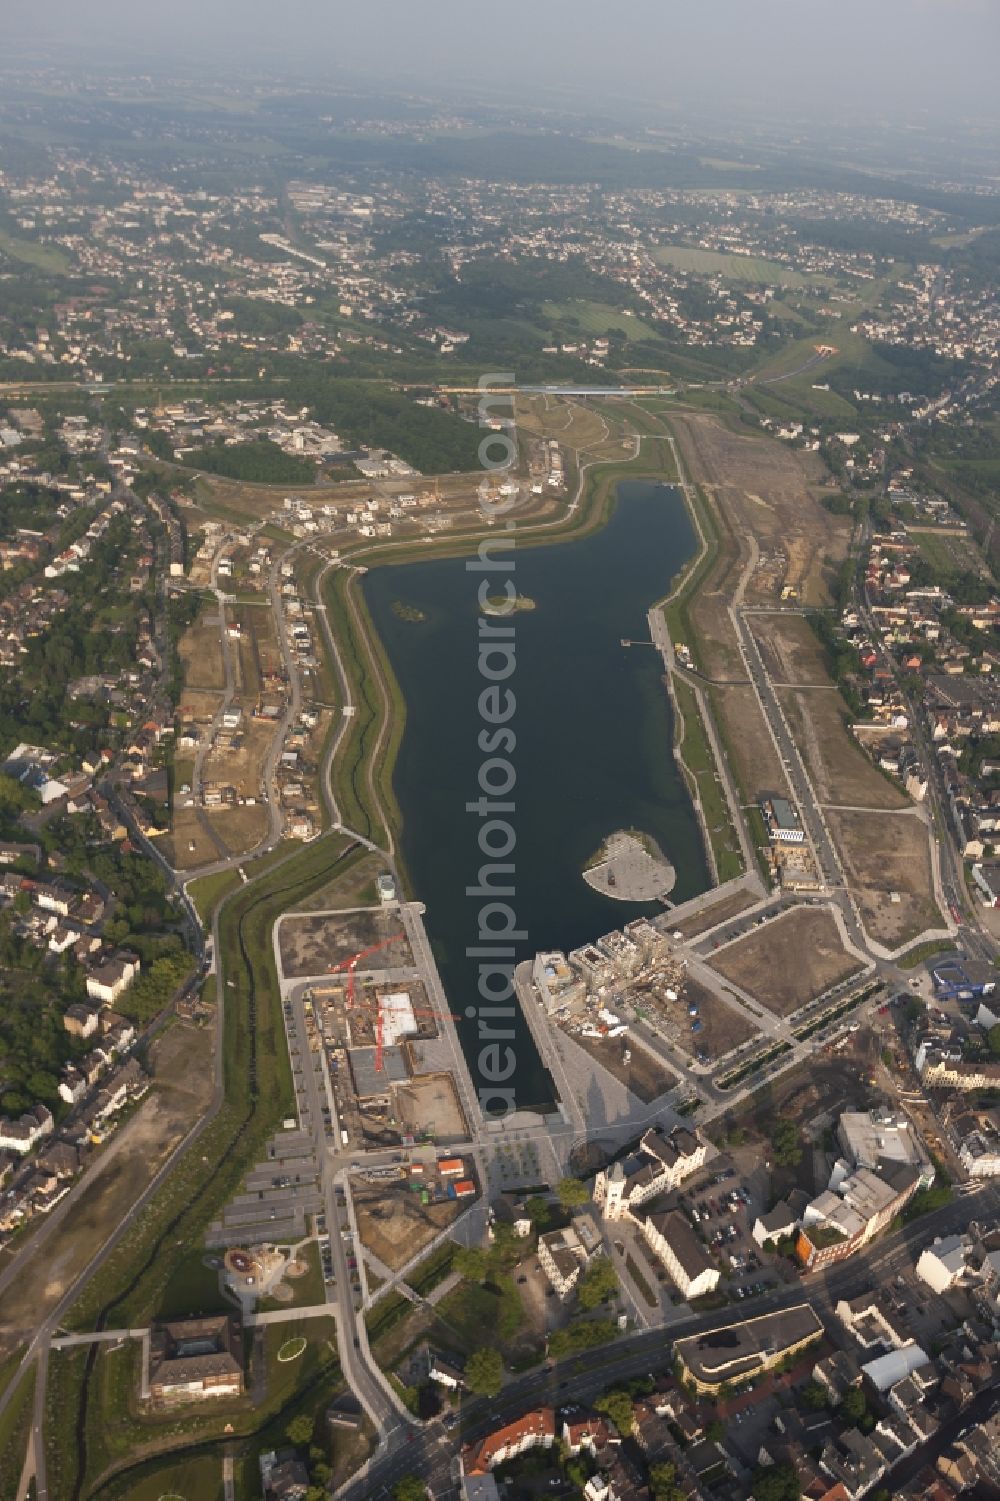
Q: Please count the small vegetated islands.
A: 2